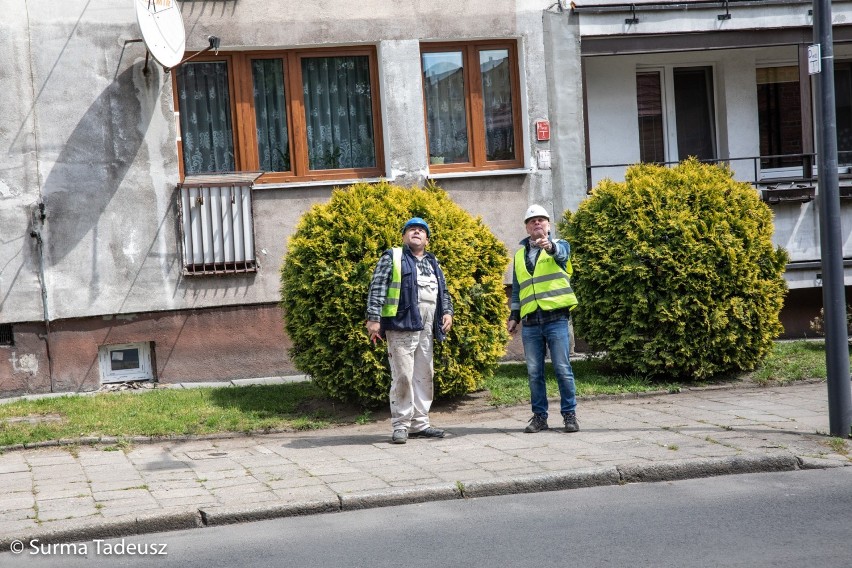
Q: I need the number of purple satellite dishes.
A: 0